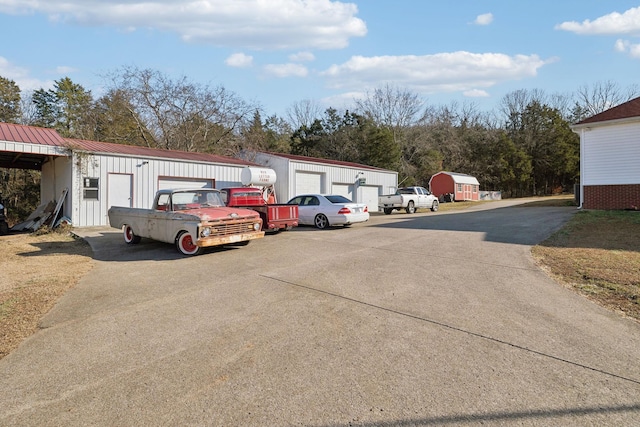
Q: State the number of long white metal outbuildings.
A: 2